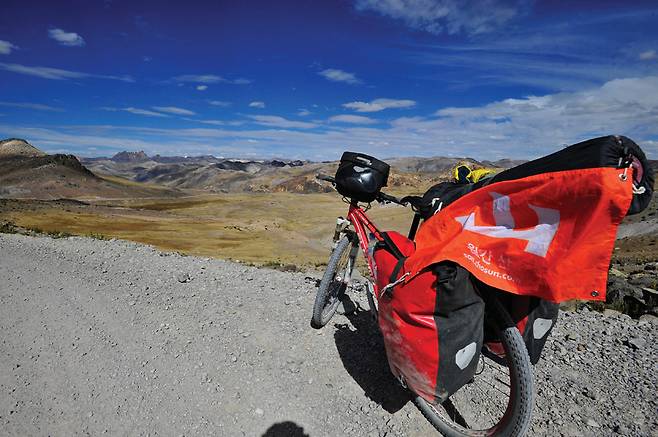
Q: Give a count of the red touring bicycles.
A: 1